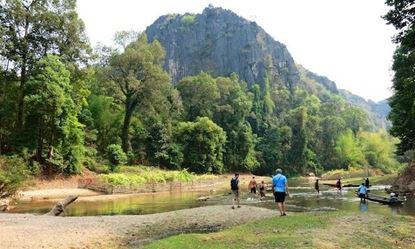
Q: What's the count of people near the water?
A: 8